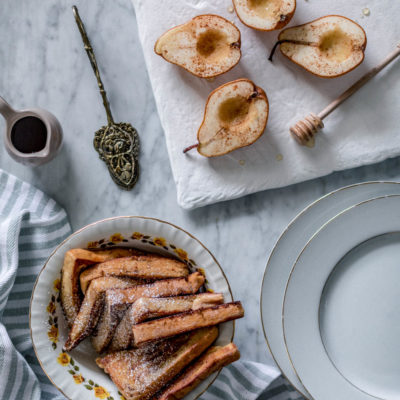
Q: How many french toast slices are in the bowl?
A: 8